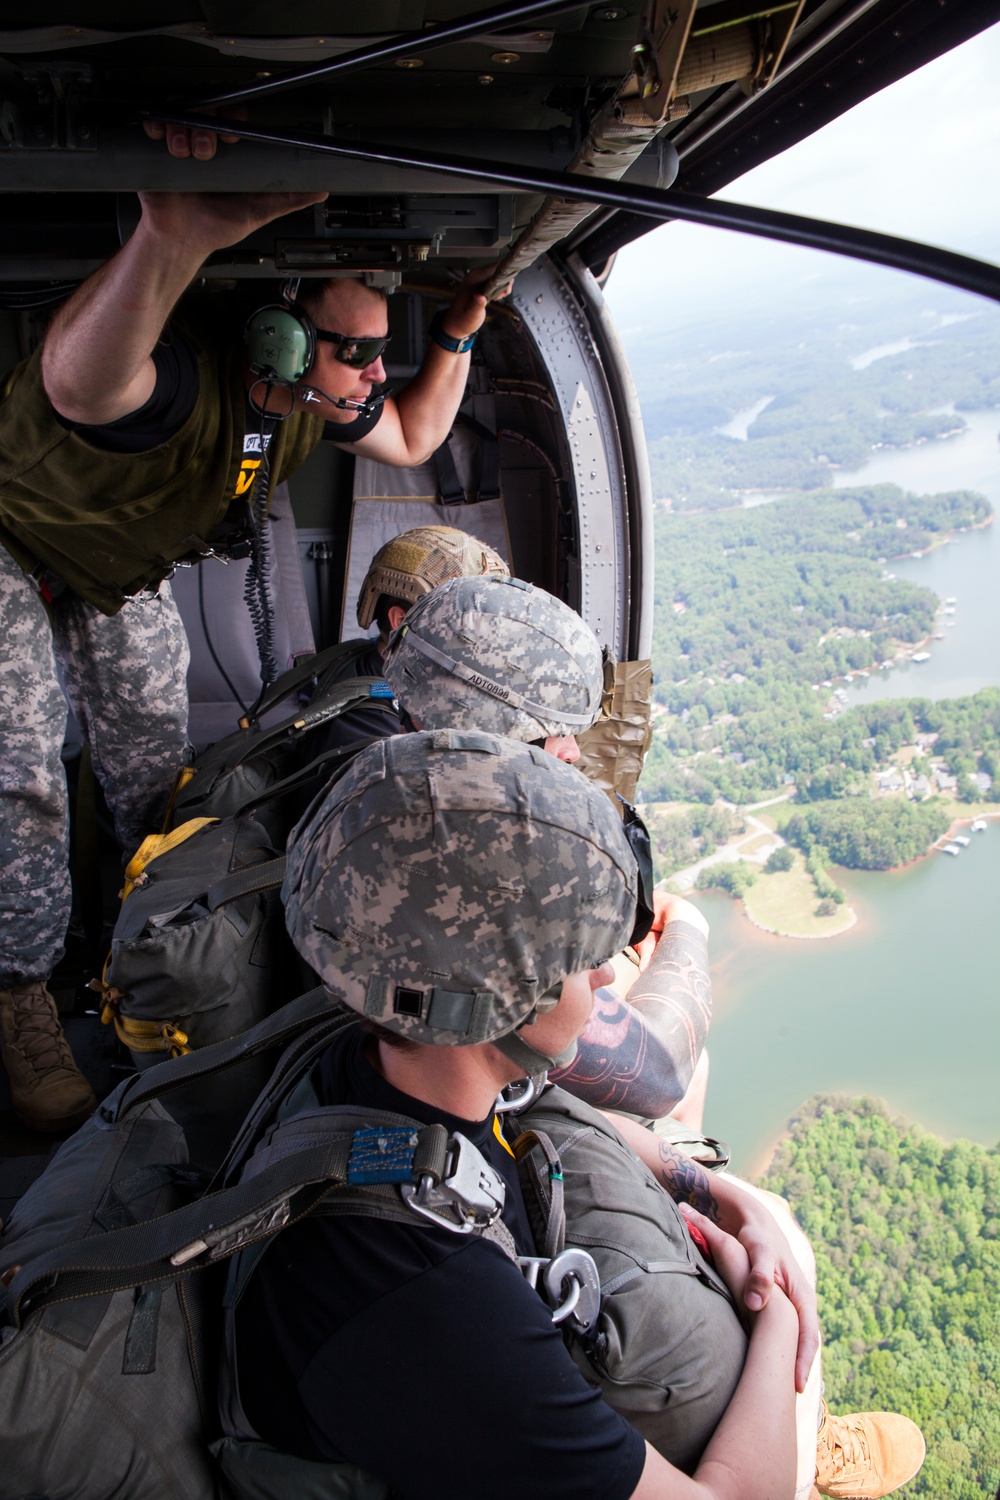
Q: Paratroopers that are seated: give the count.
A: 3